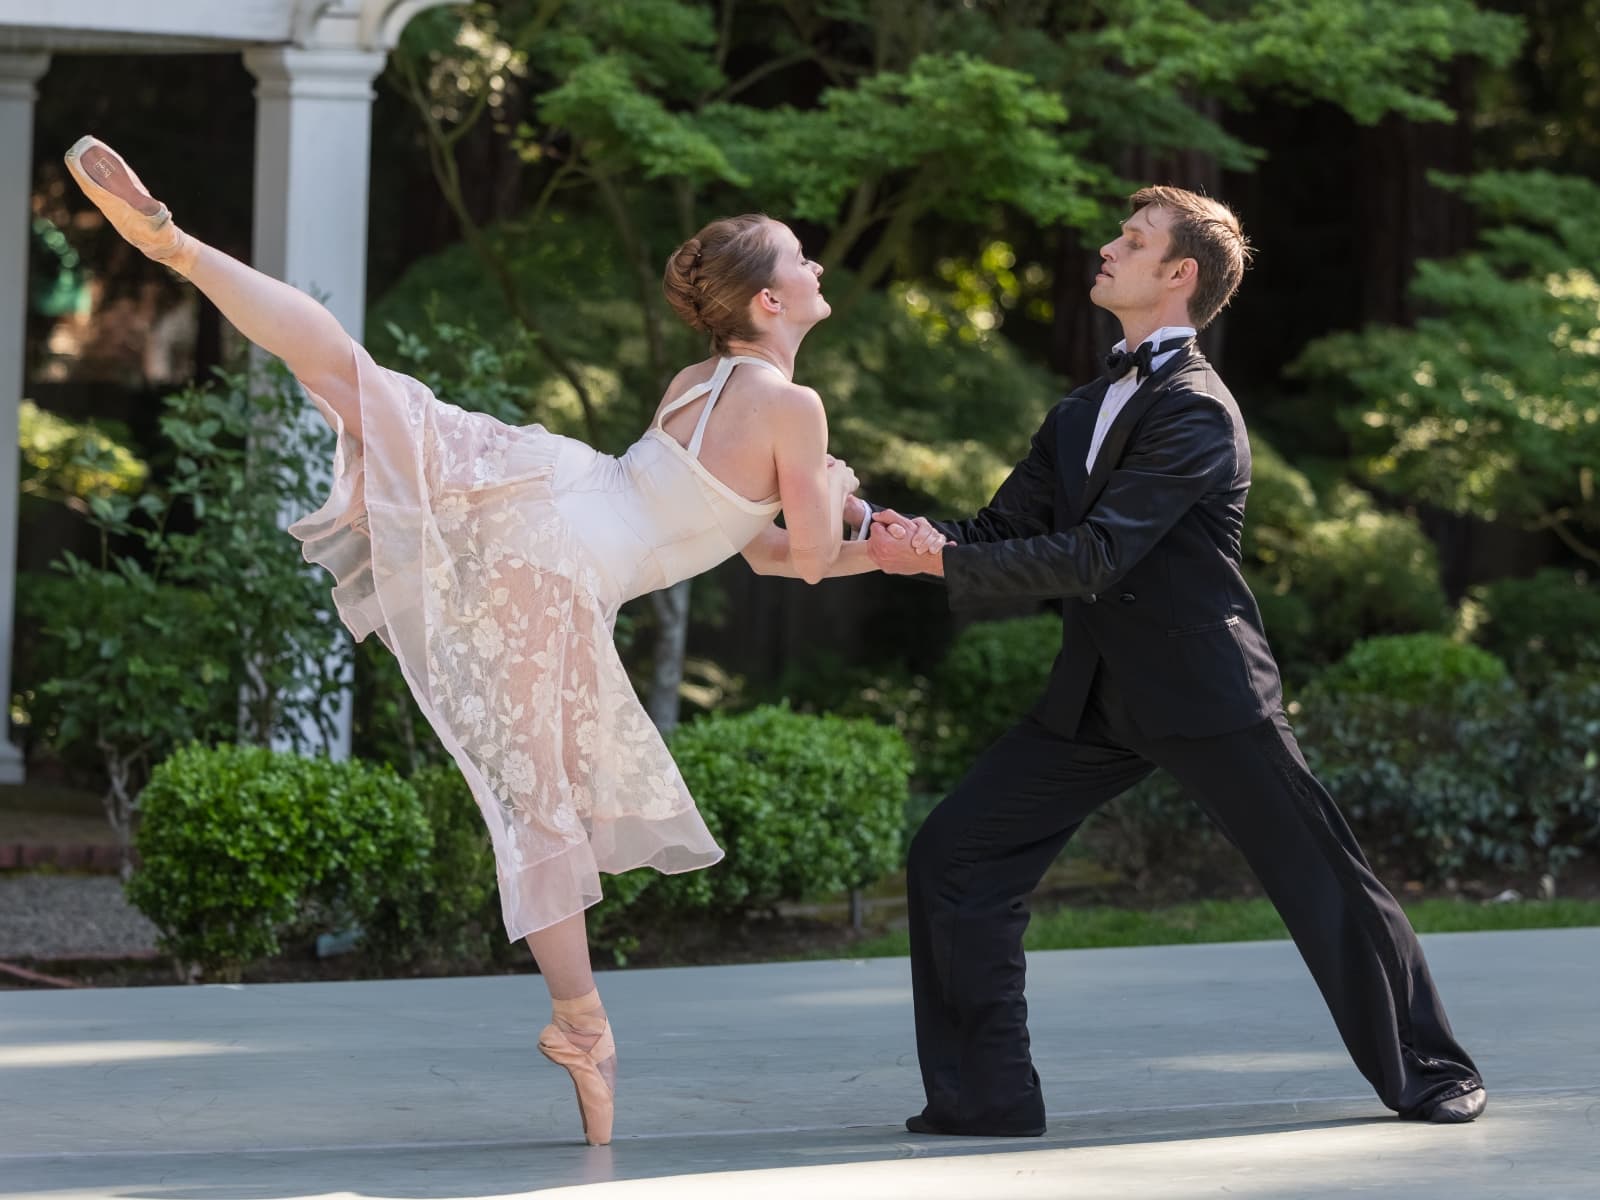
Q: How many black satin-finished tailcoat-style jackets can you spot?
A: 1